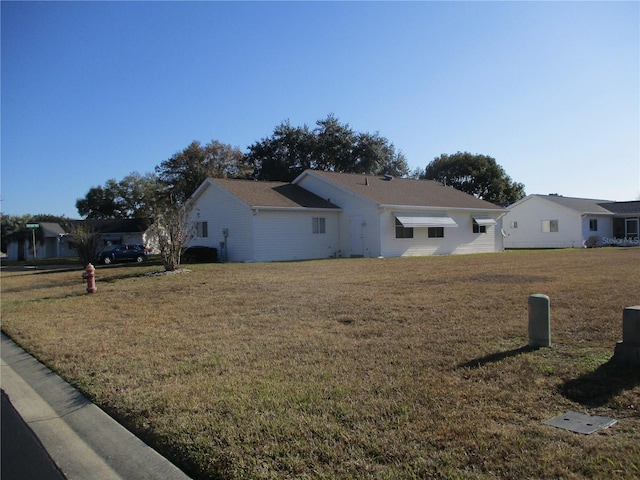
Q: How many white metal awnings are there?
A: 2